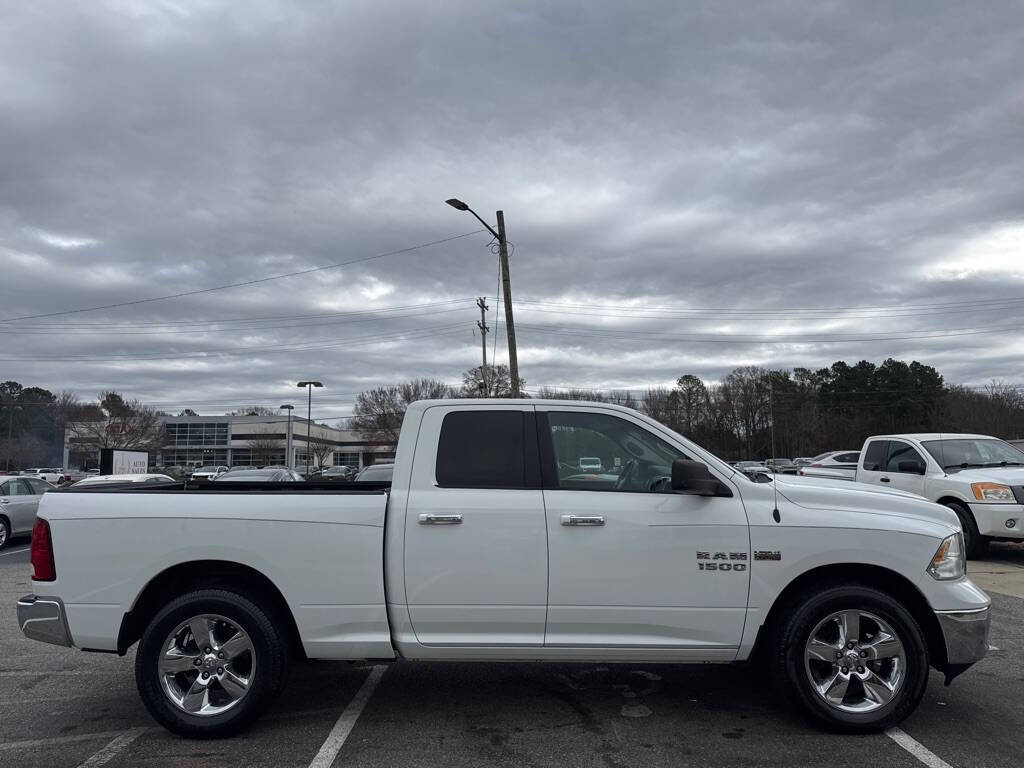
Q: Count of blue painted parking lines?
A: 0